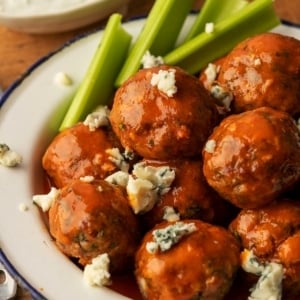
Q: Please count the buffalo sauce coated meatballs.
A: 8